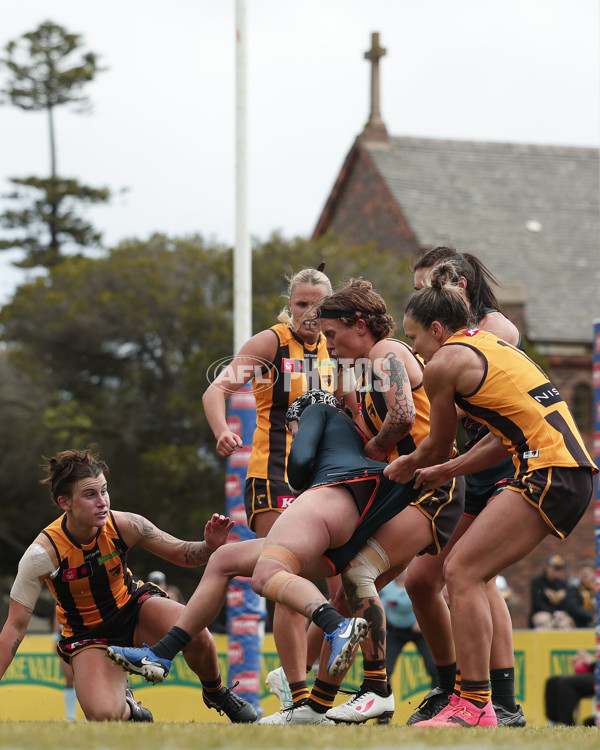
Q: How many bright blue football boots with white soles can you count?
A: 2